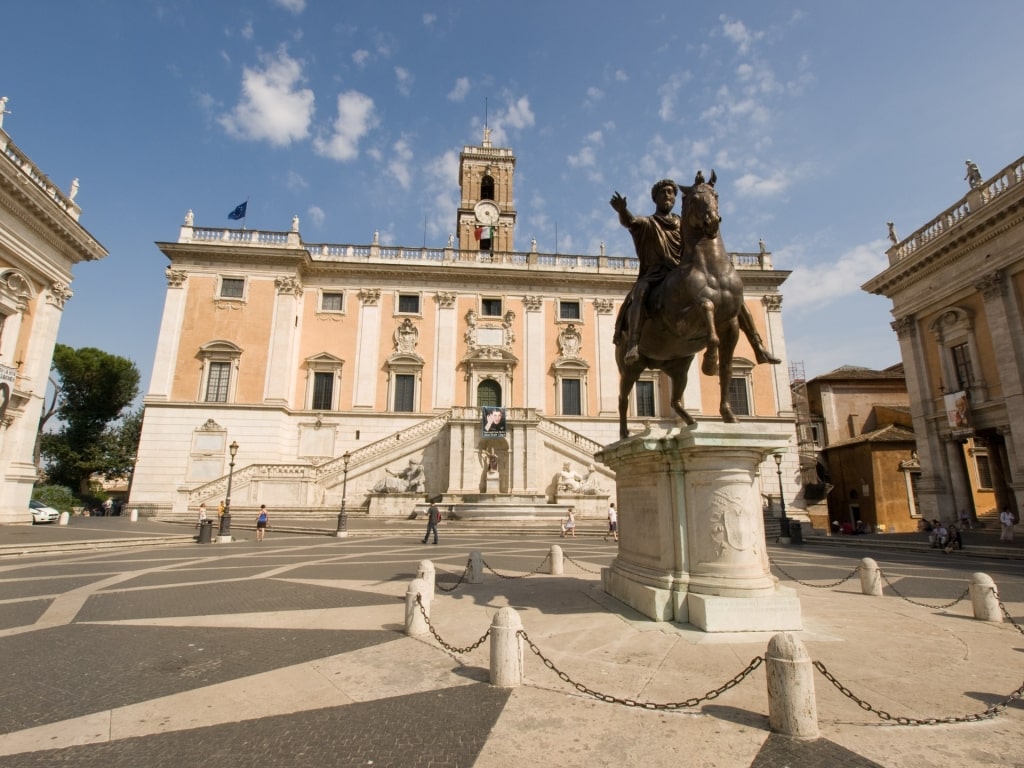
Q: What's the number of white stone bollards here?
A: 10